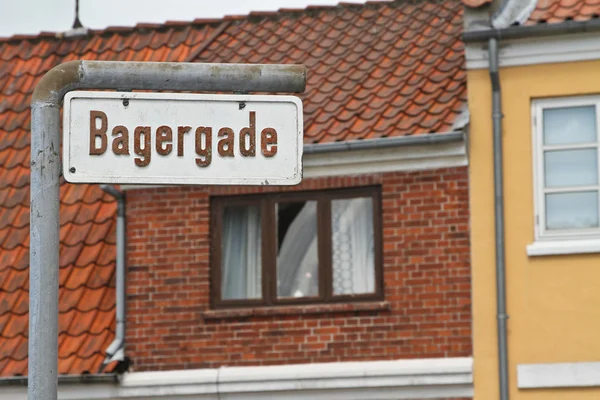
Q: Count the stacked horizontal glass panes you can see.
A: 3